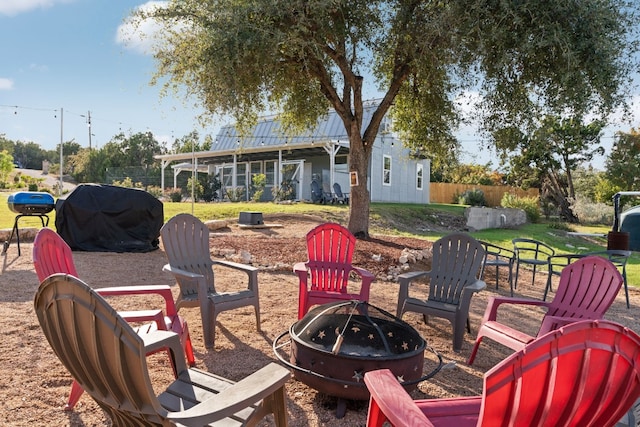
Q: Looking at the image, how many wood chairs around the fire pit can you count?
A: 7